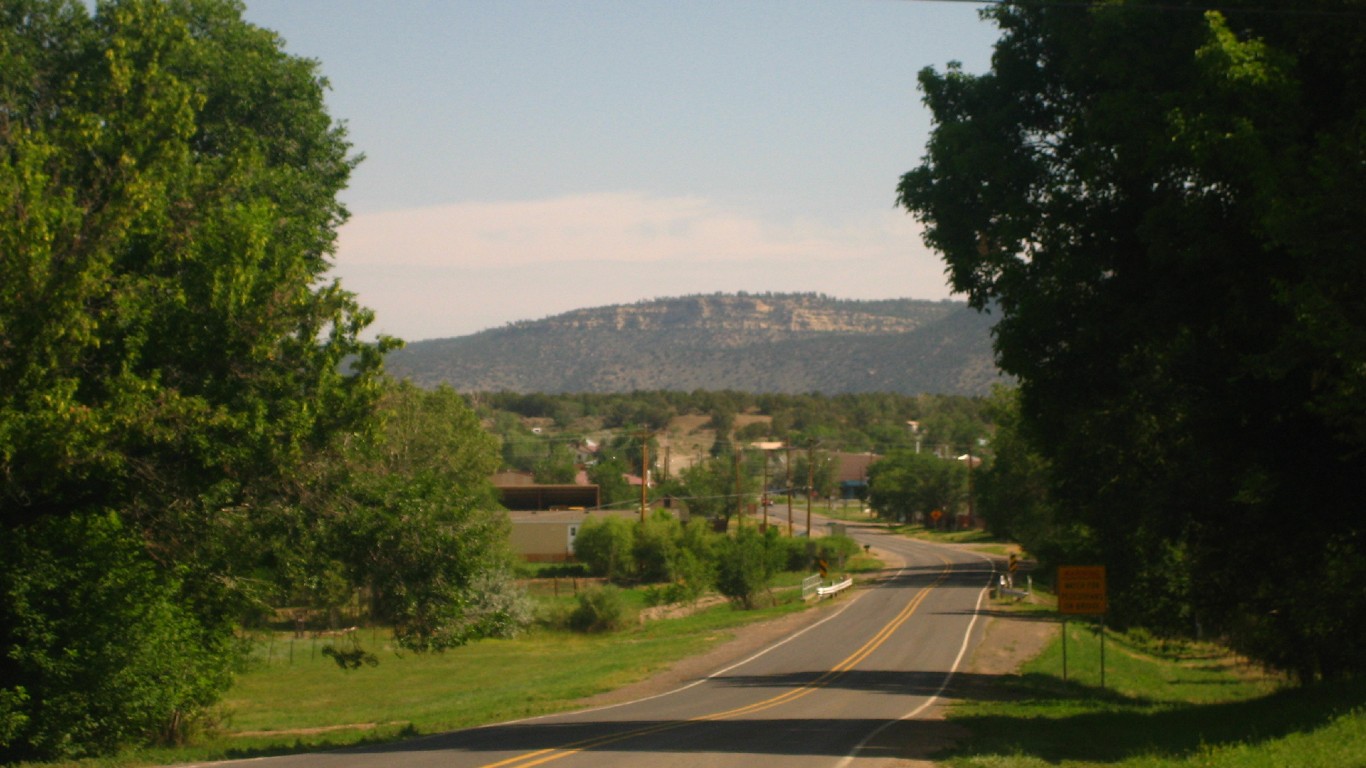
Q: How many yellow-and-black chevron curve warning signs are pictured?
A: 2